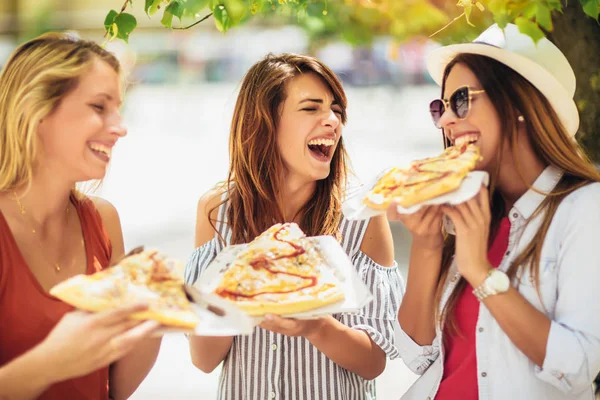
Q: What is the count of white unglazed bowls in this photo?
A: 0